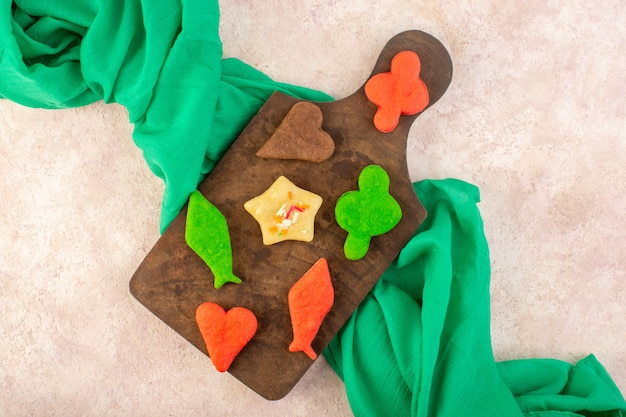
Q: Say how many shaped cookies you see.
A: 7